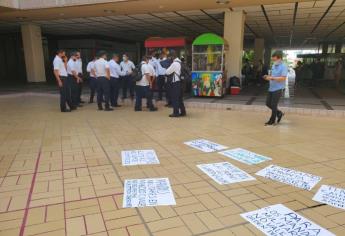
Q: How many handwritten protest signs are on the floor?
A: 8